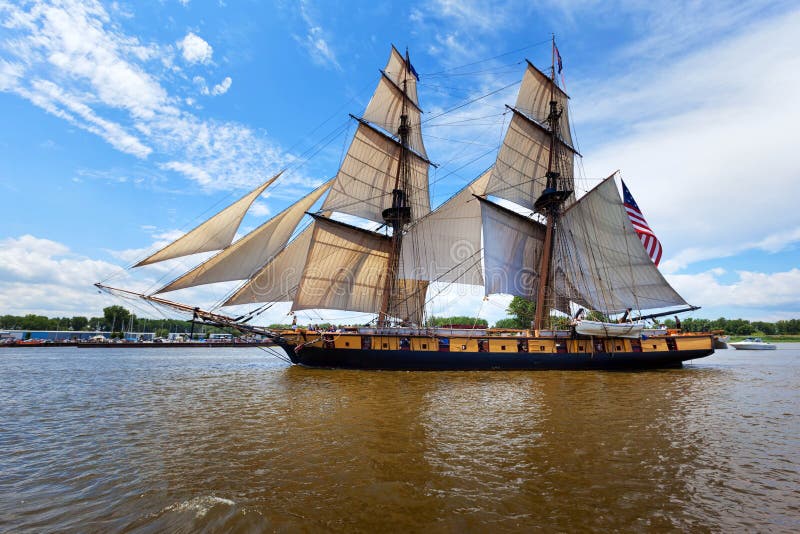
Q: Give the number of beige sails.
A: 12